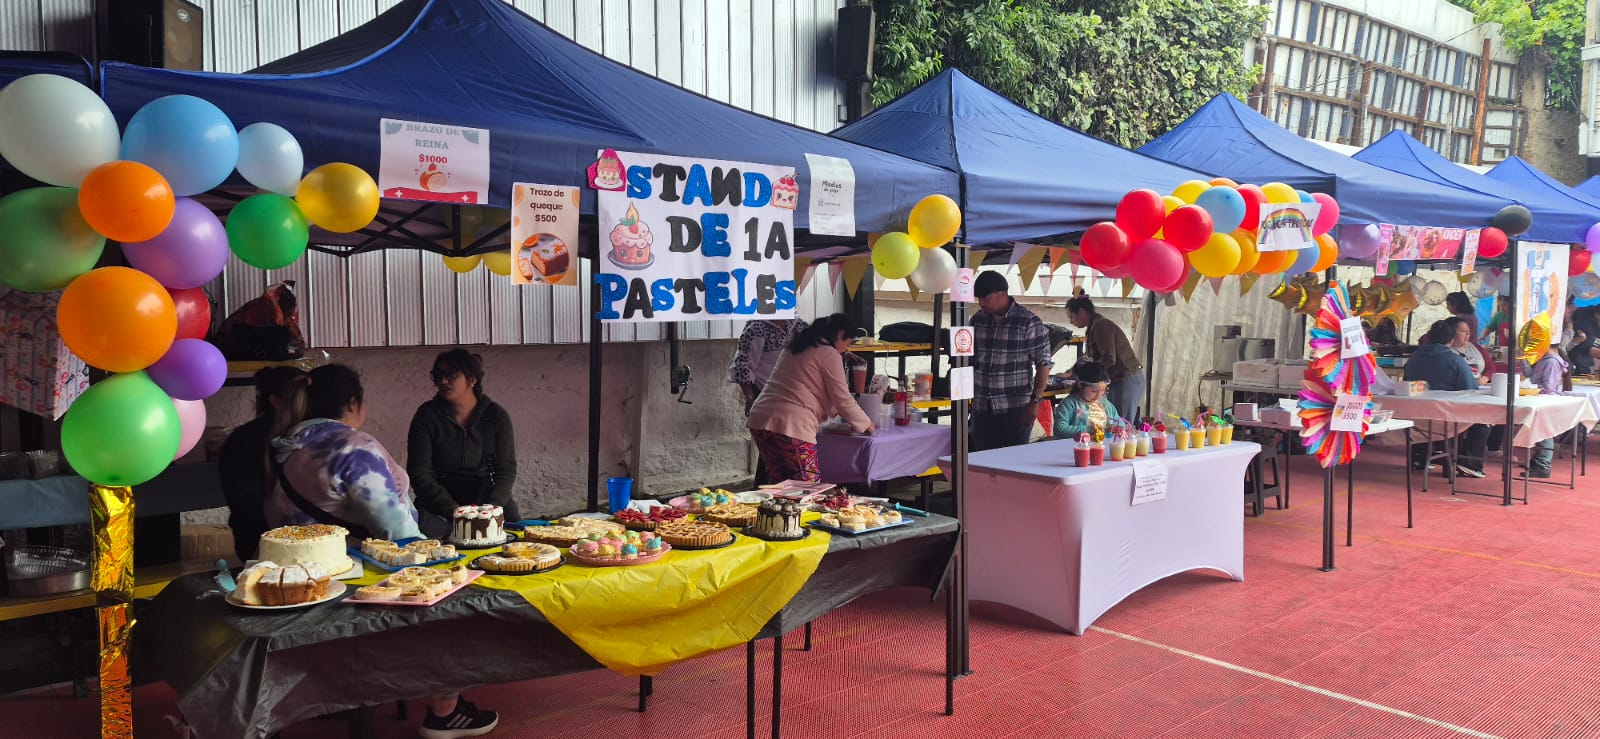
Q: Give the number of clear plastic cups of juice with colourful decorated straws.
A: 10